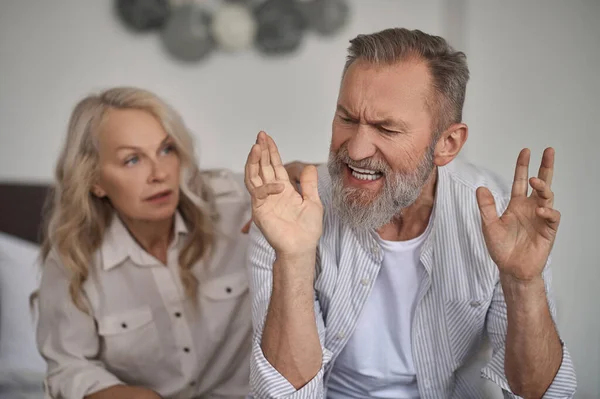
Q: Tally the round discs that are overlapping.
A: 5